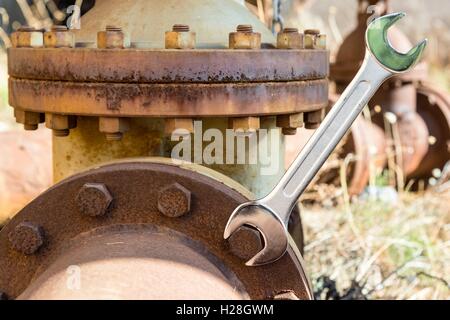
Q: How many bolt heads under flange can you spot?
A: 7